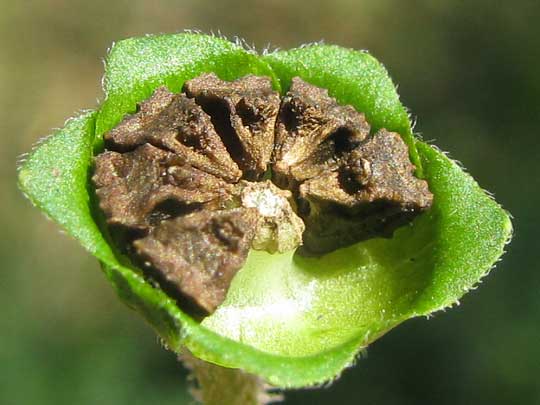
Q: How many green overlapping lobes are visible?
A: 5